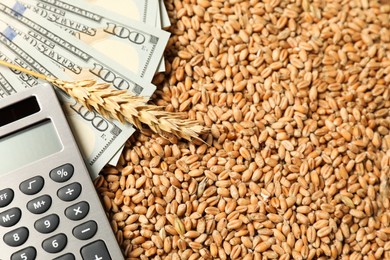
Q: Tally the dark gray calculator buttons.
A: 14